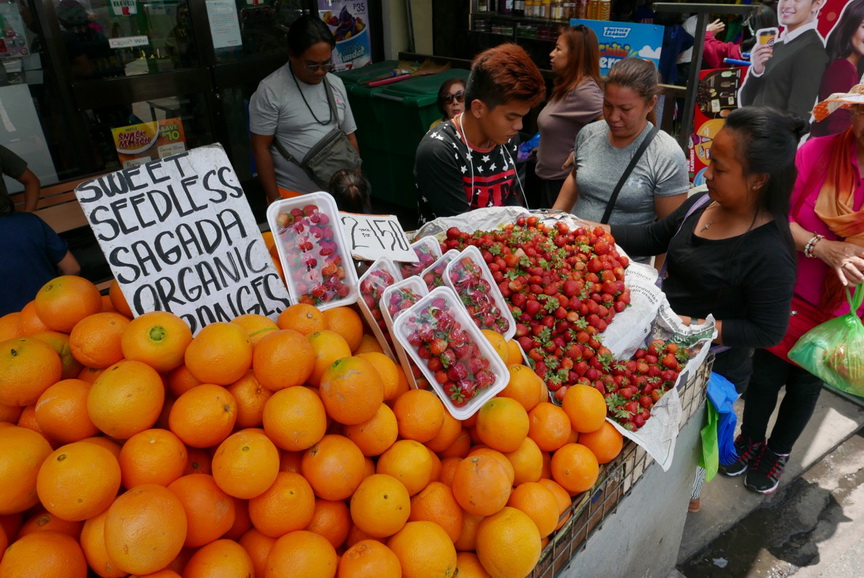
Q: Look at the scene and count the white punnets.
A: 7